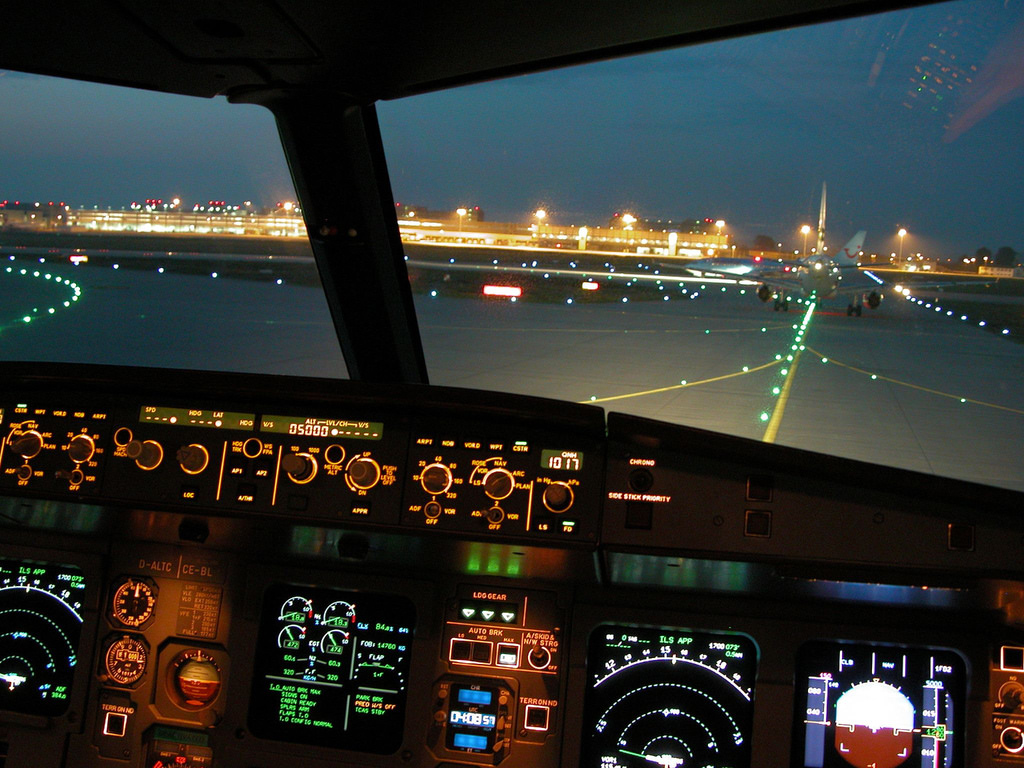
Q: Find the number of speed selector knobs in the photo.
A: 1